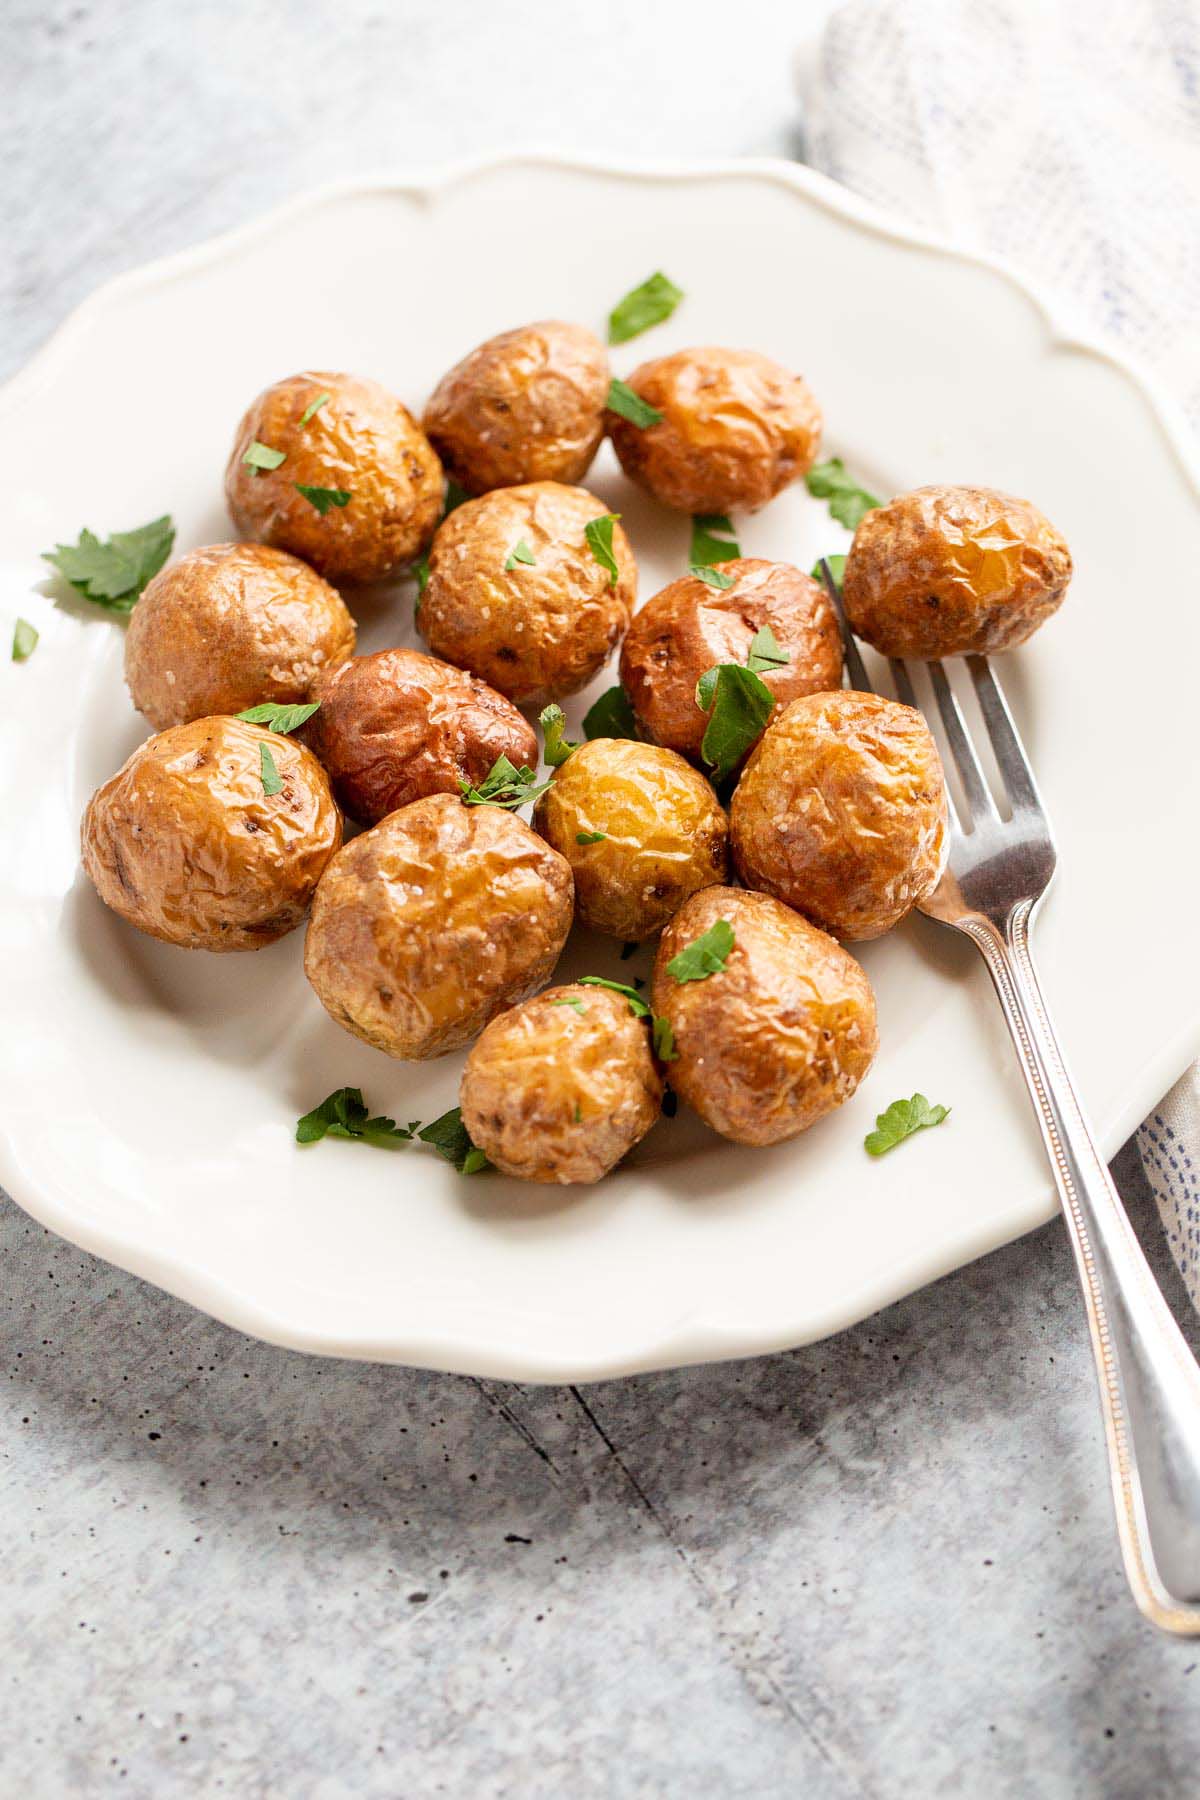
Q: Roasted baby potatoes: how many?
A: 14